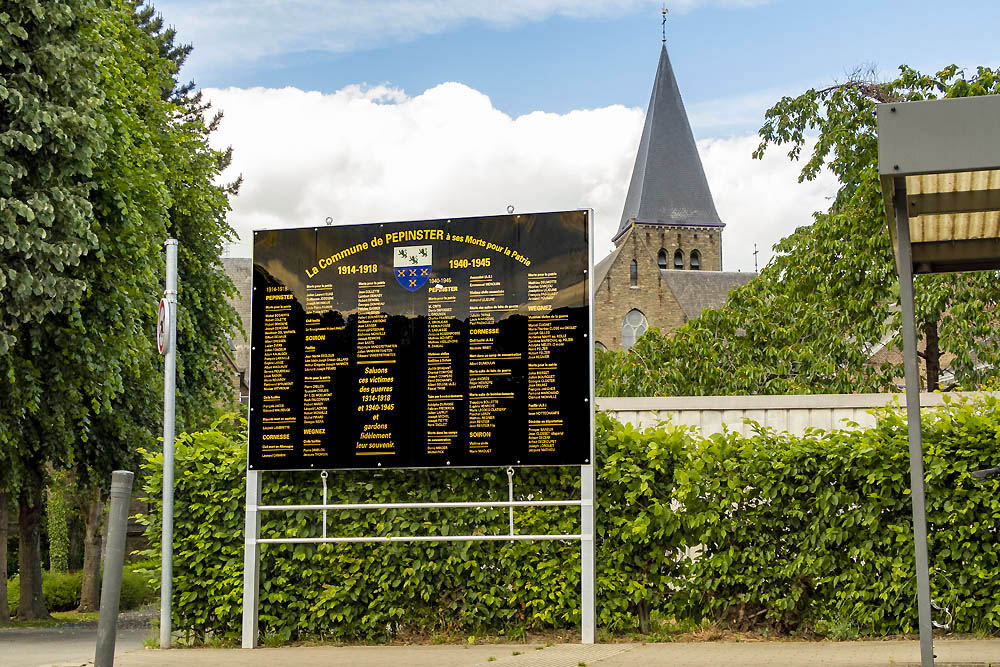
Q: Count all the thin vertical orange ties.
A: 0